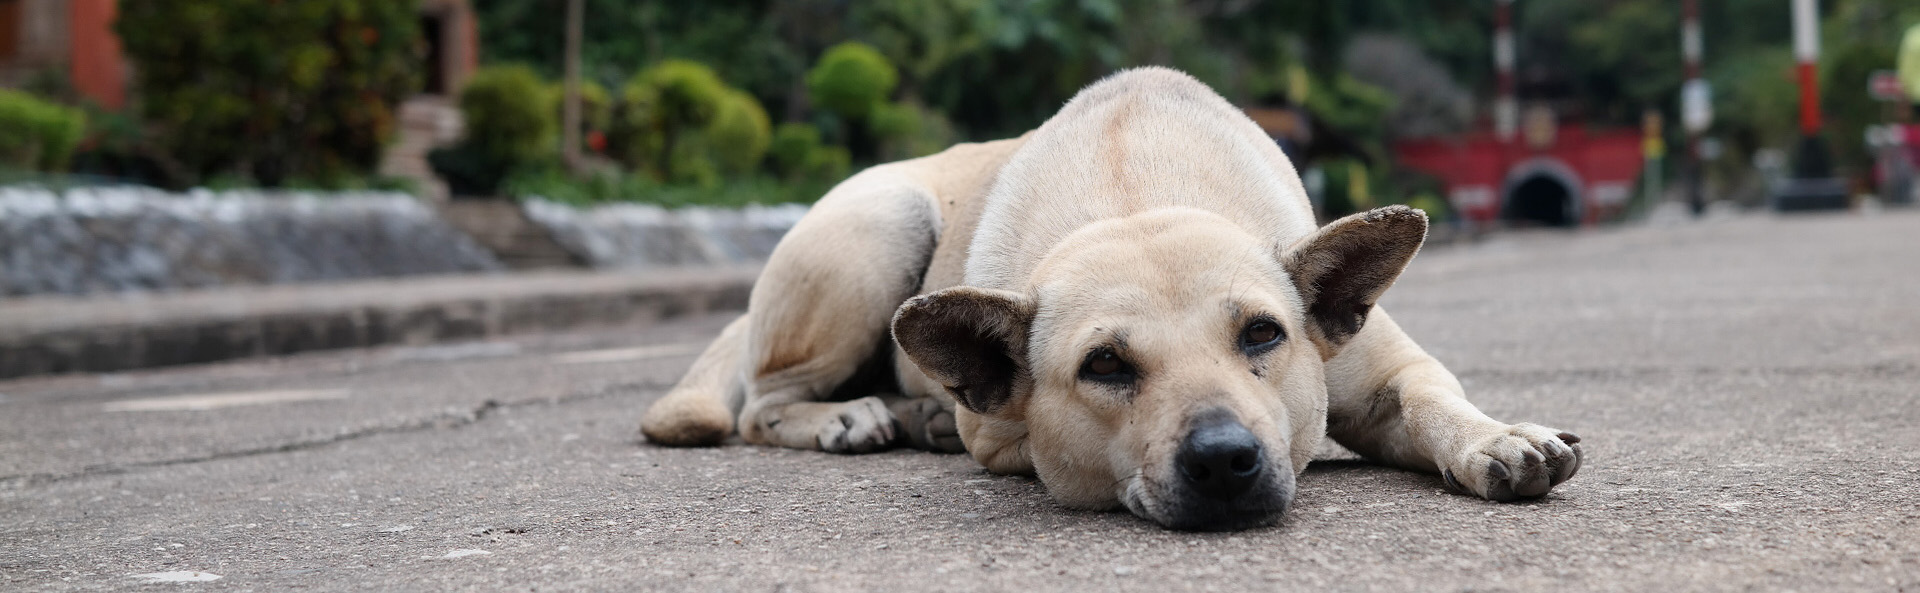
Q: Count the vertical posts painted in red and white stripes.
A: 3